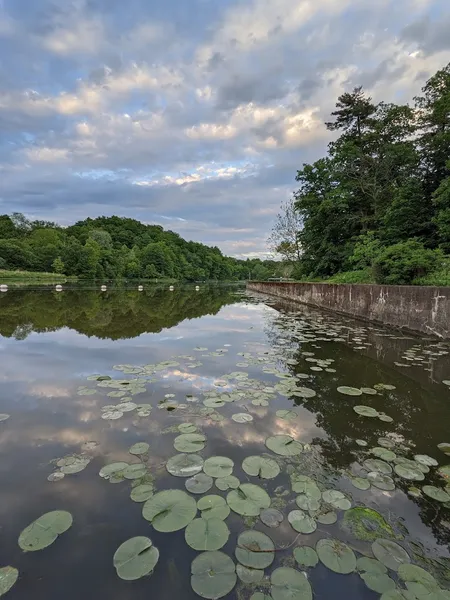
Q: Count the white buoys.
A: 6